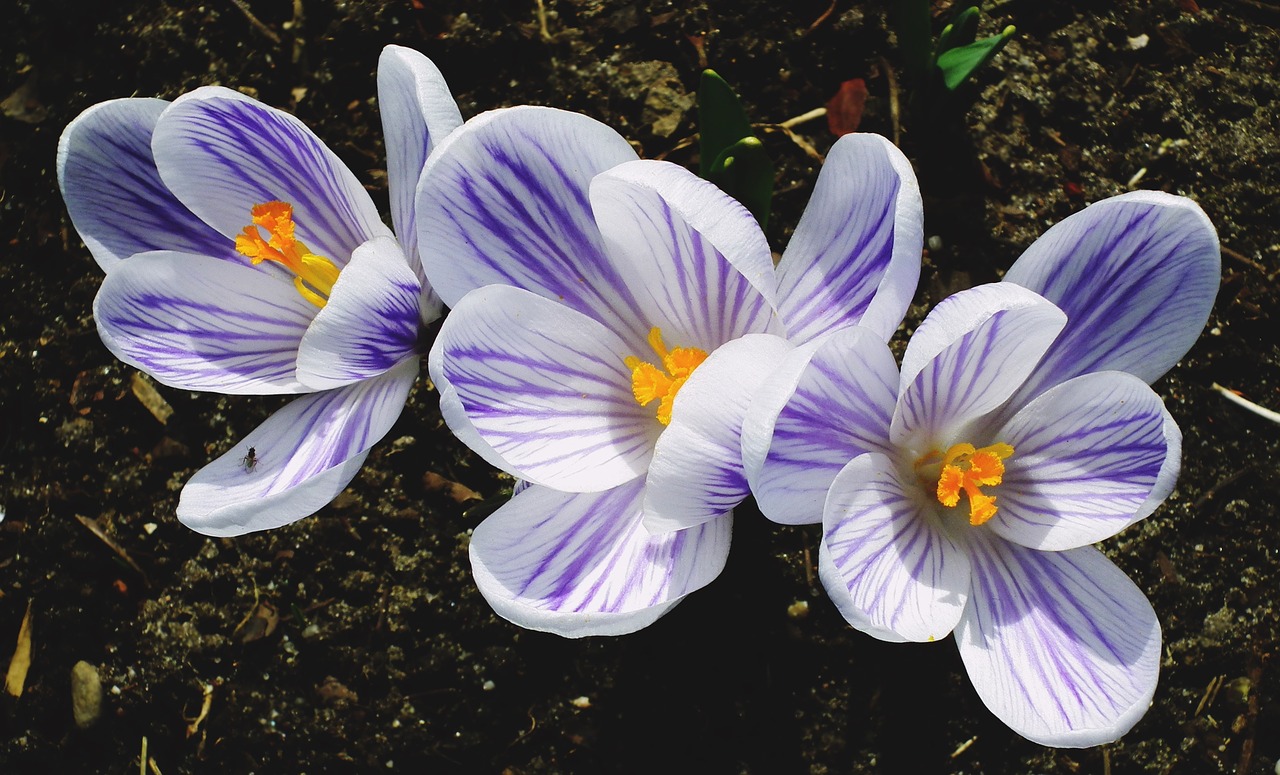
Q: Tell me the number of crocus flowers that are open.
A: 3